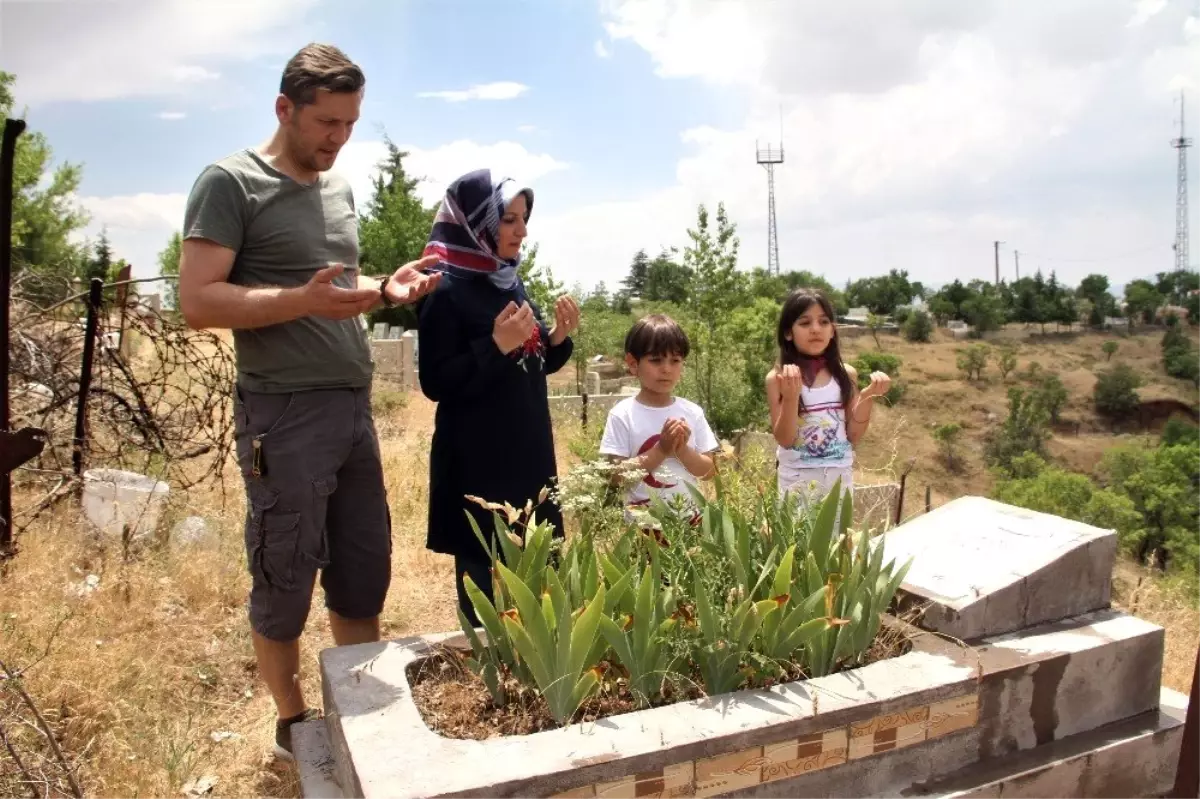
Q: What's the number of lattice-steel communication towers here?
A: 2